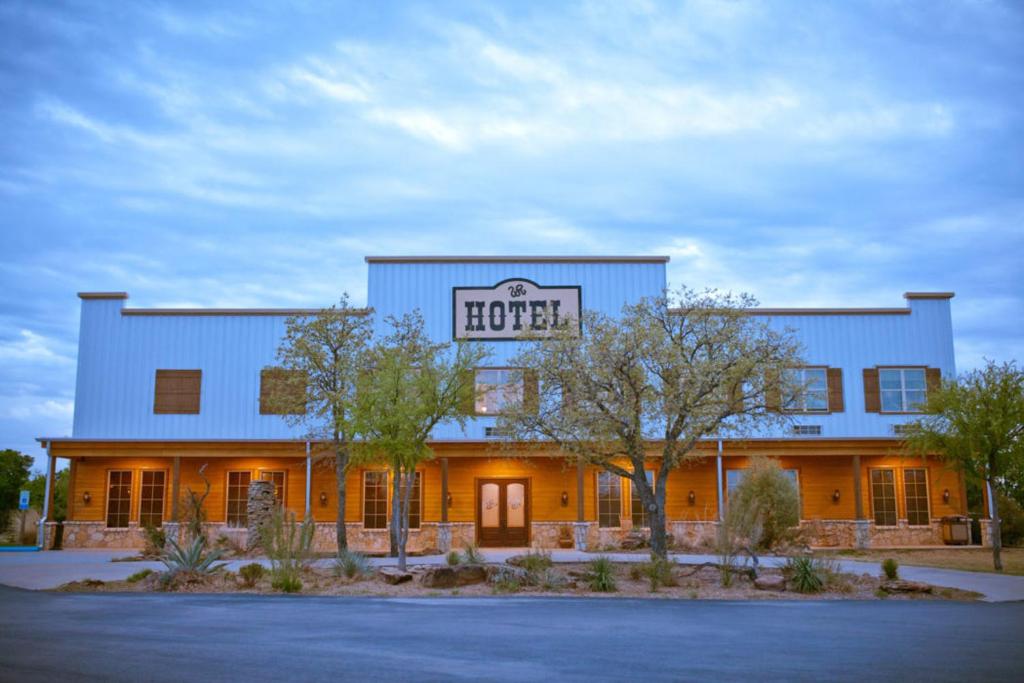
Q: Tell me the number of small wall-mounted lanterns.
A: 7